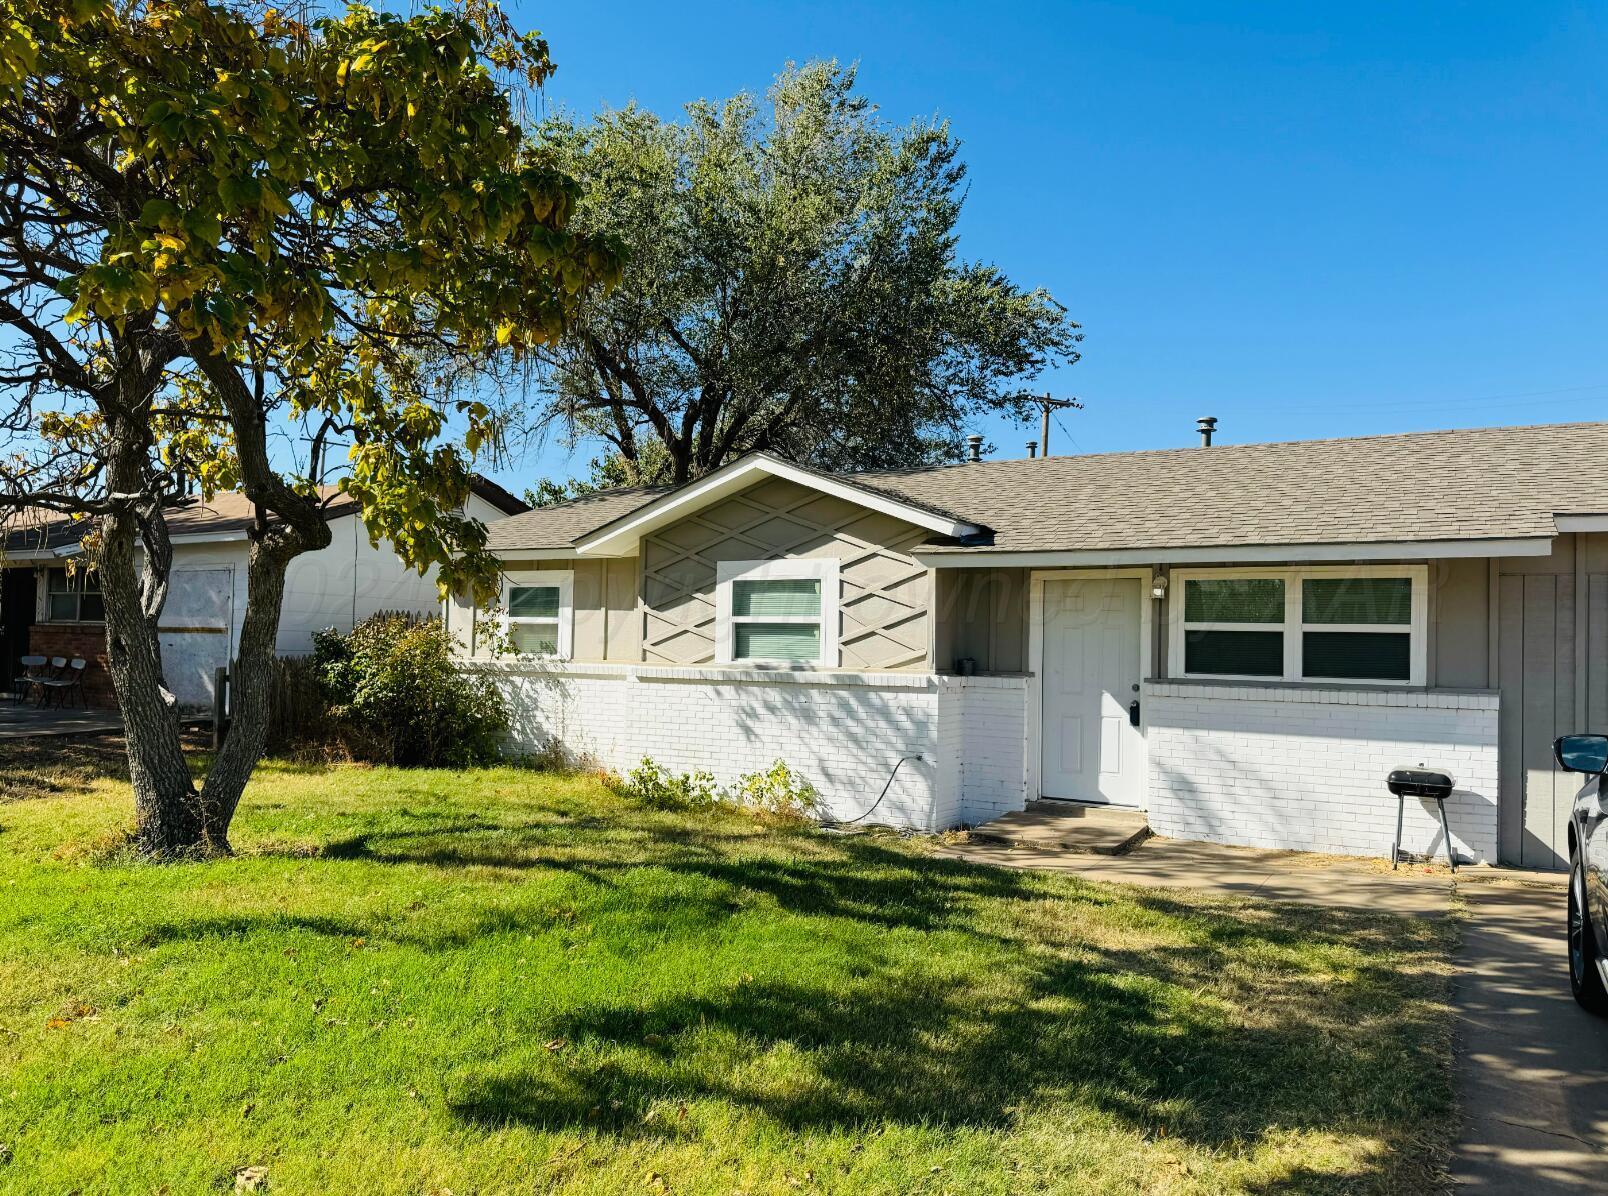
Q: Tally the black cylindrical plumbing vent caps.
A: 3